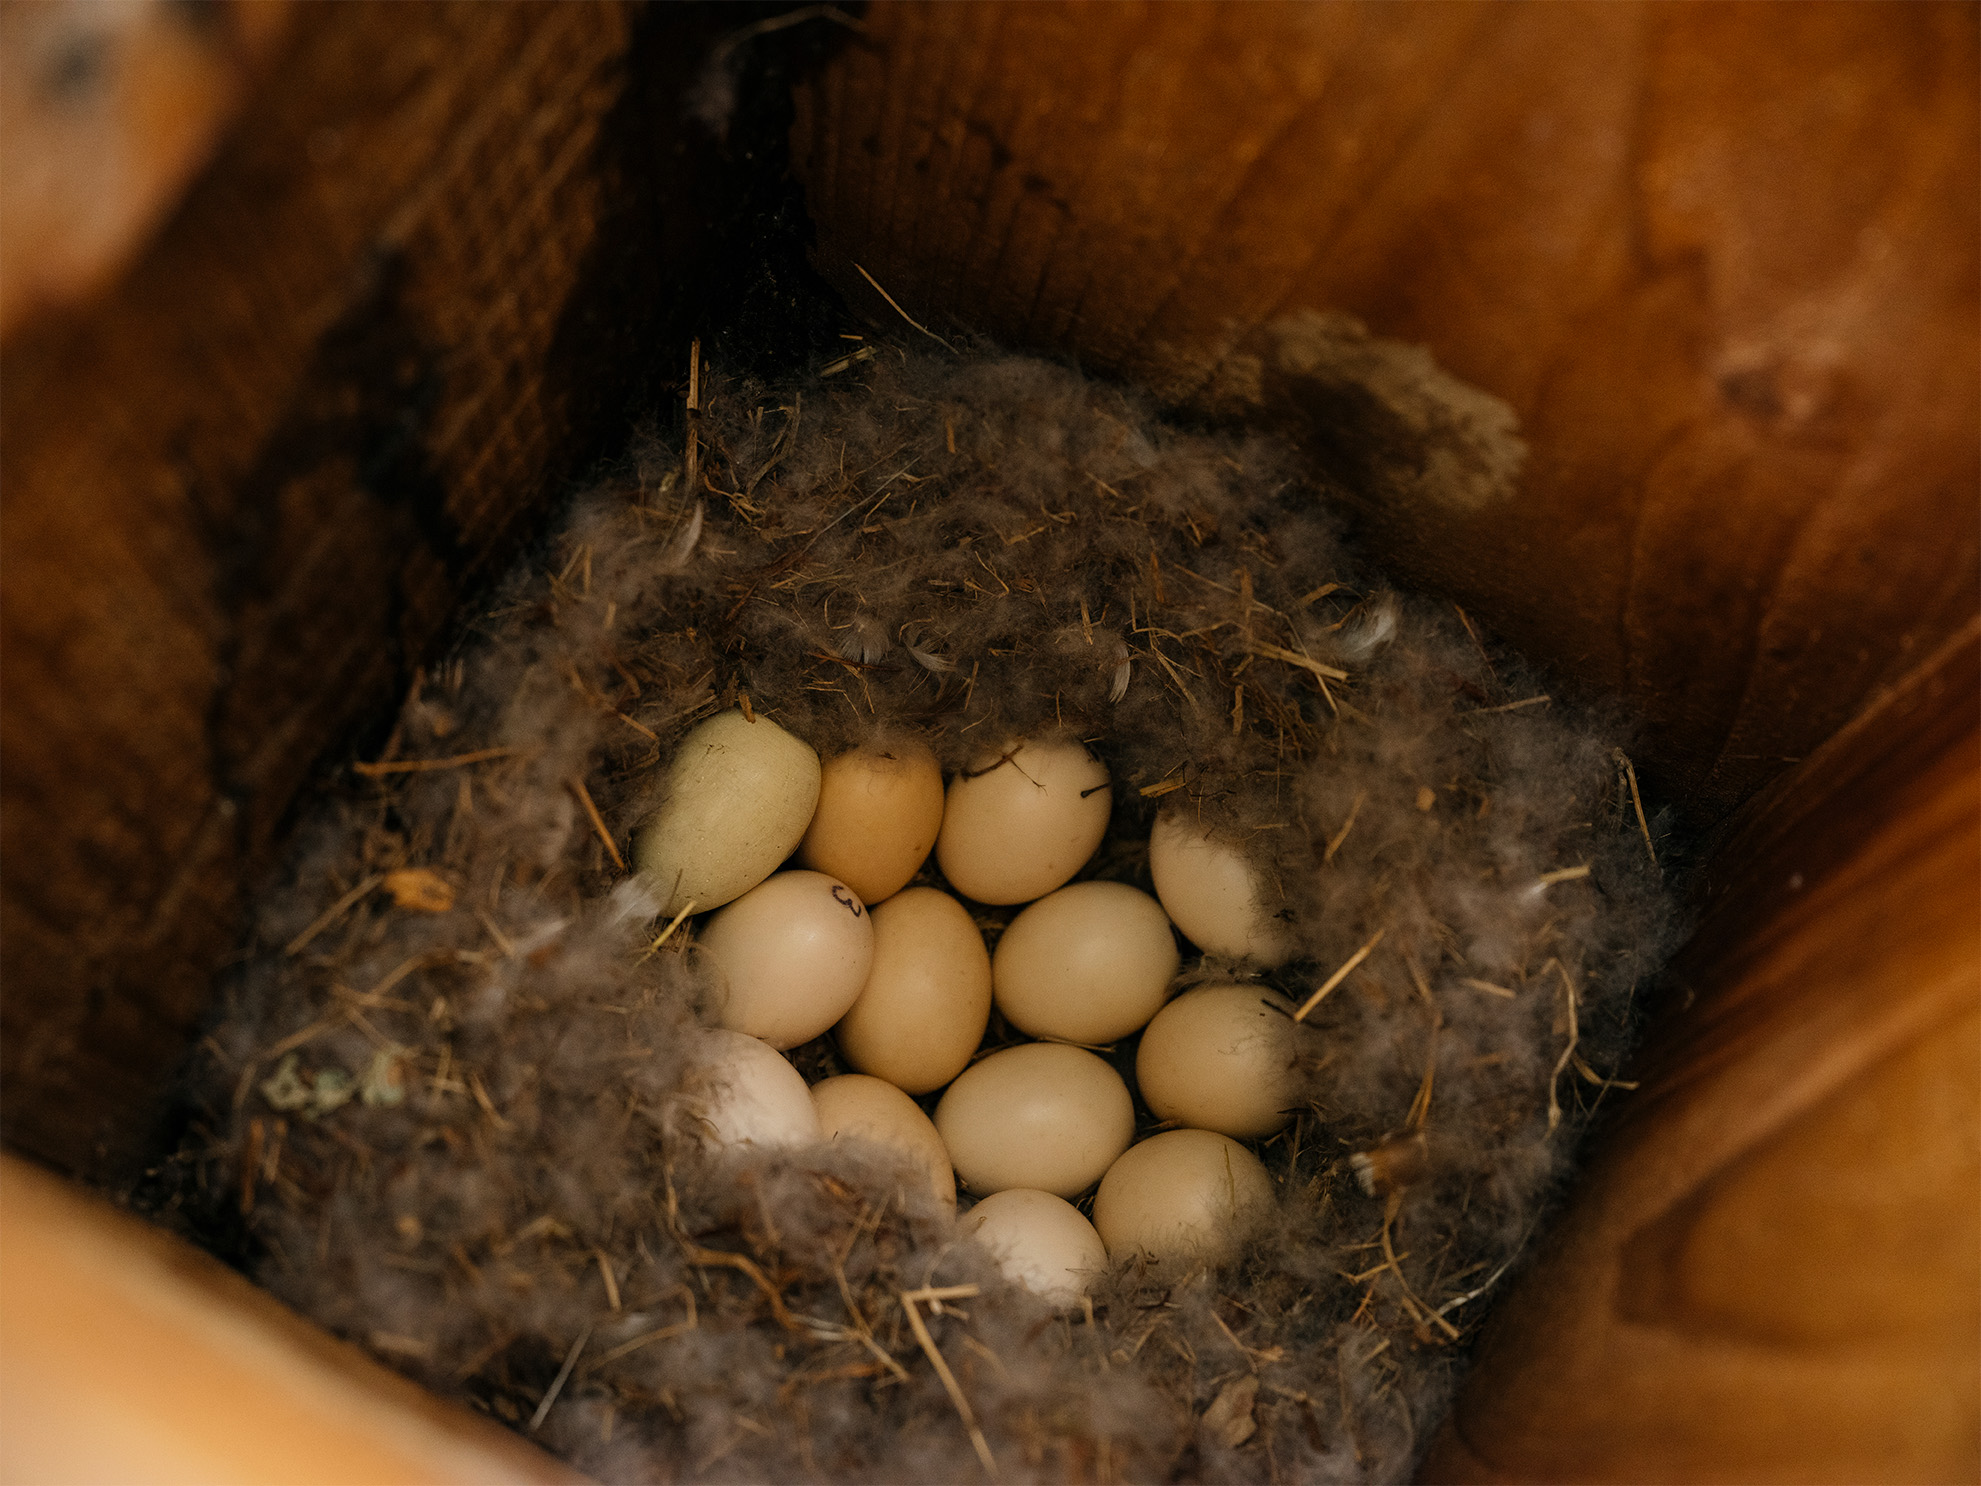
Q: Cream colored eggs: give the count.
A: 12